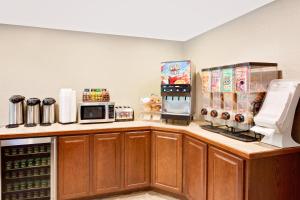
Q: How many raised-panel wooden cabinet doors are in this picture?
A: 6